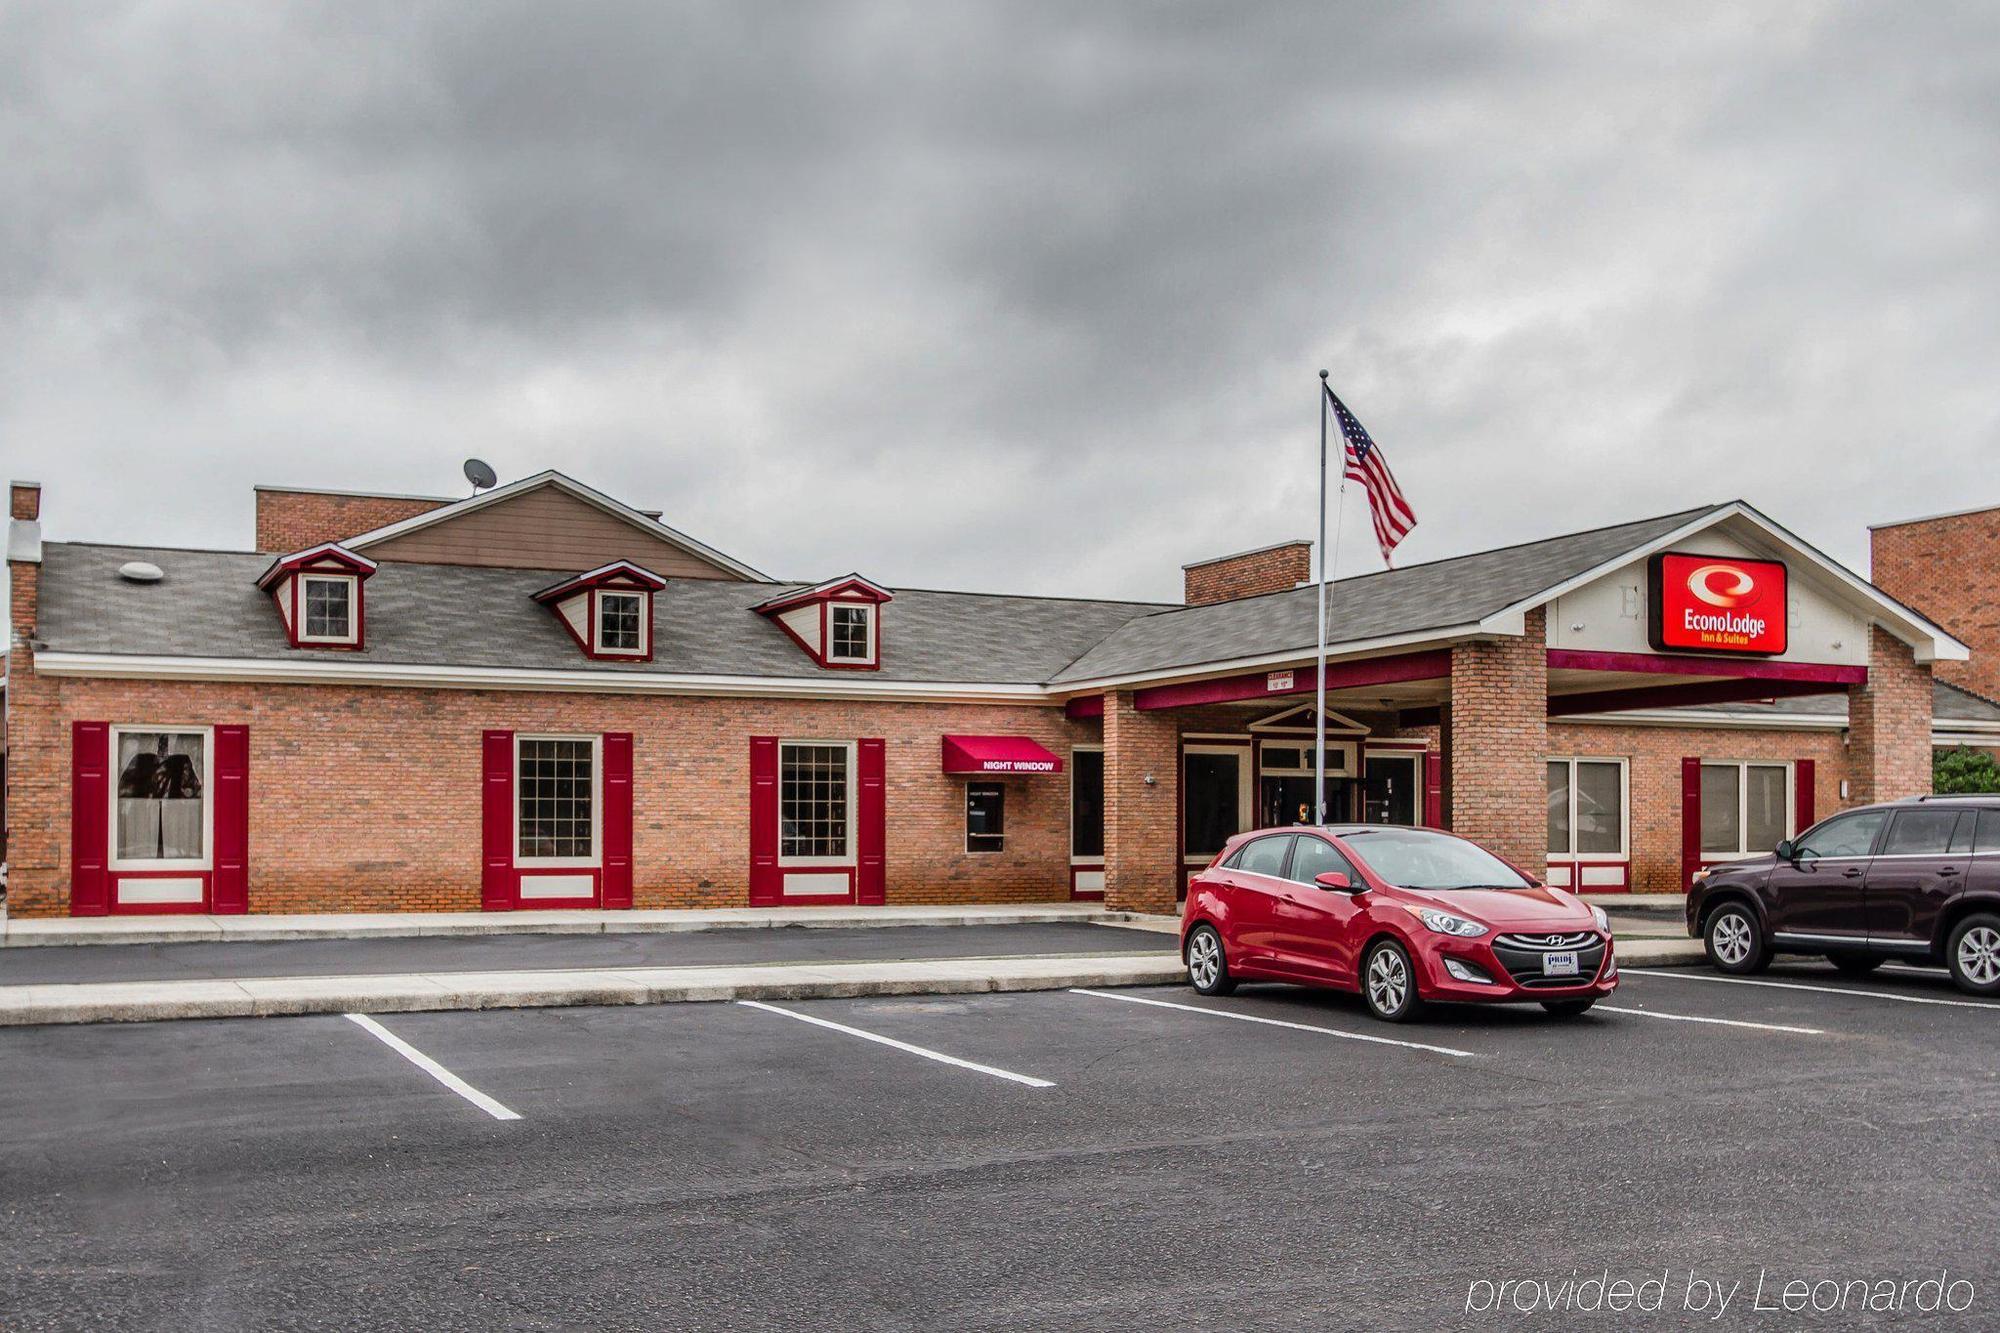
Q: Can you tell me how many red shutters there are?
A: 9